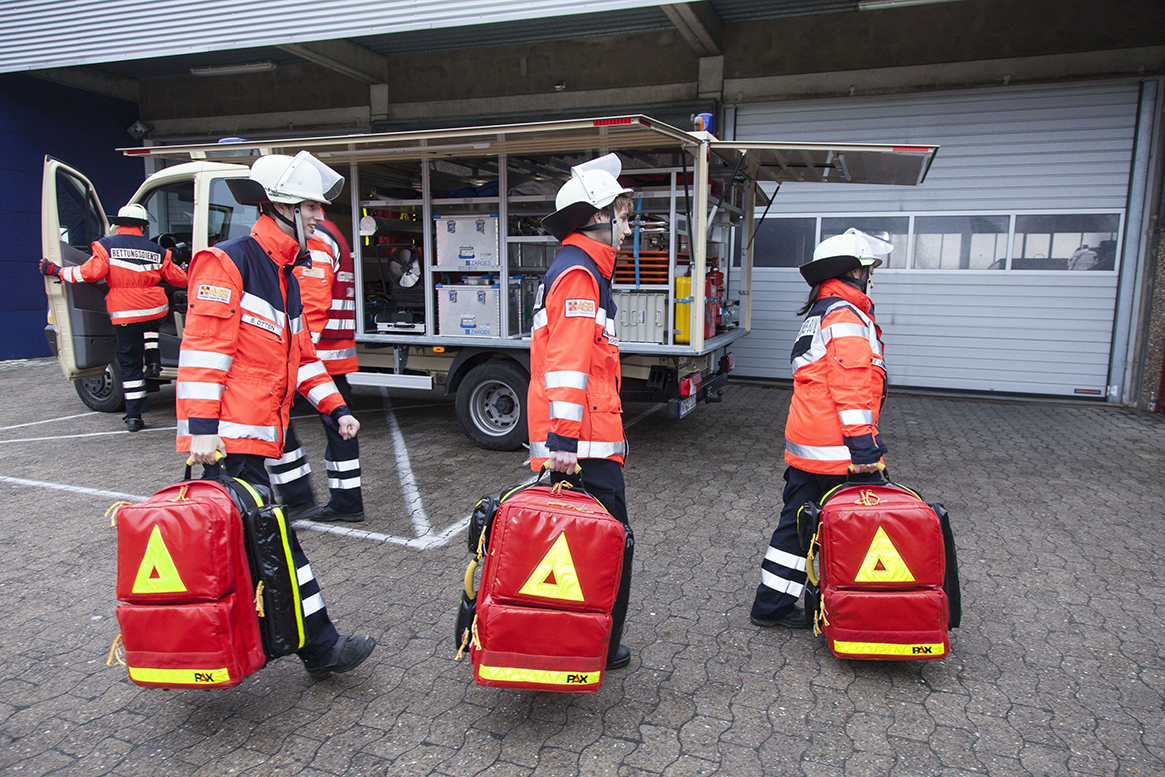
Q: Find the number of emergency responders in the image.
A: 5